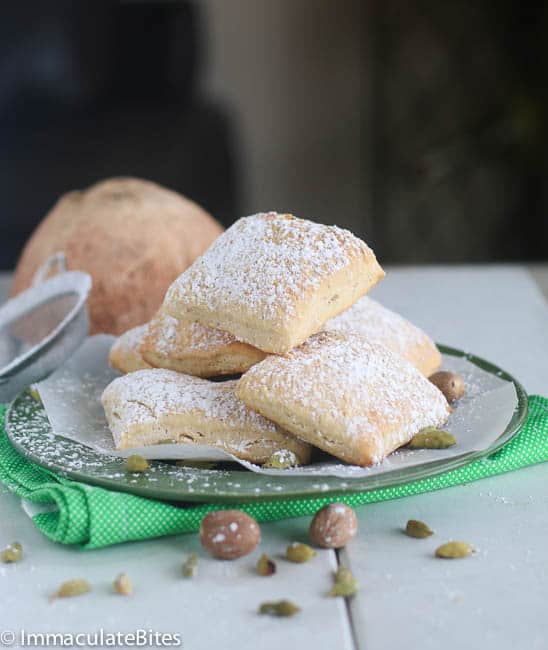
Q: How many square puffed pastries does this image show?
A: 6